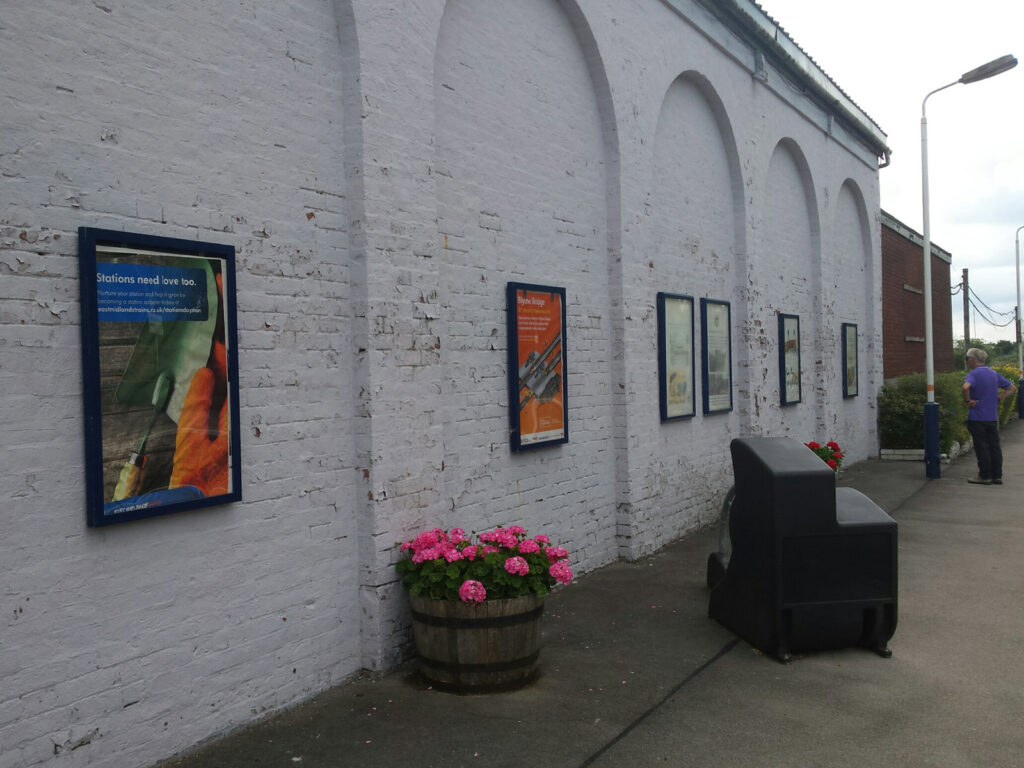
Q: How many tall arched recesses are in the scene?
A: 5